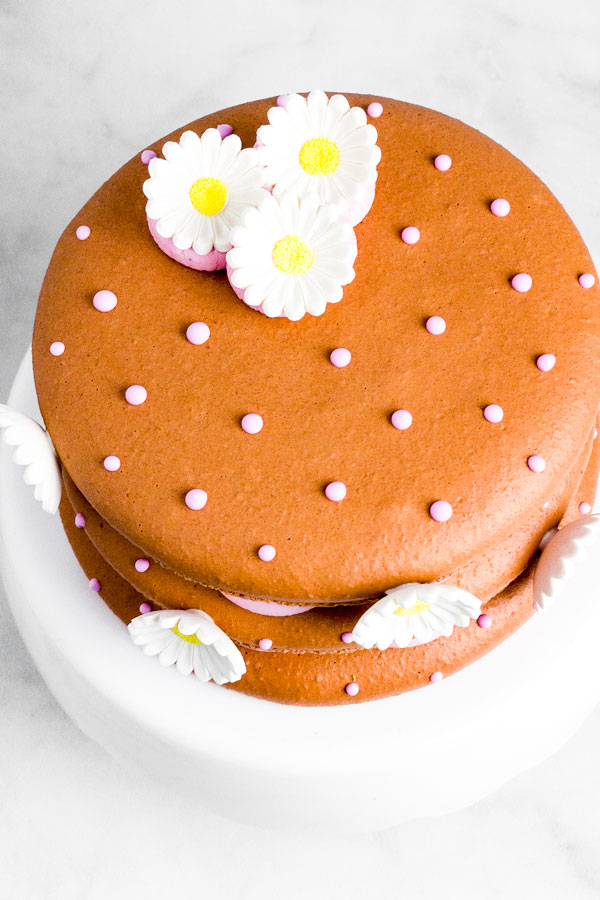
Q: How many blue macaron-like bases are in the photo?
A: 0